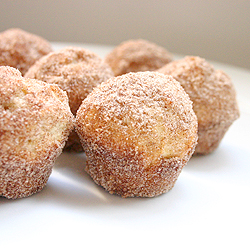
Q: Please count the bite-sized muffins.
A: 6